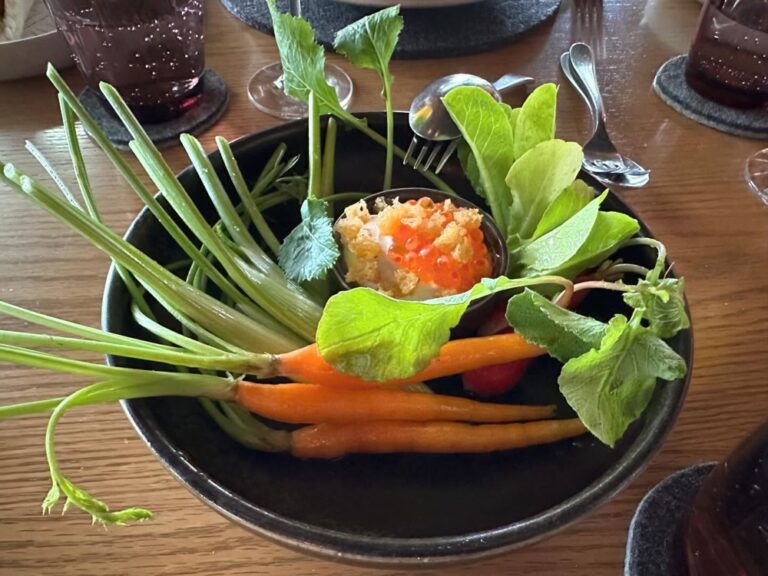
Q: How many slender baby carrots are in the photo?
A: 3